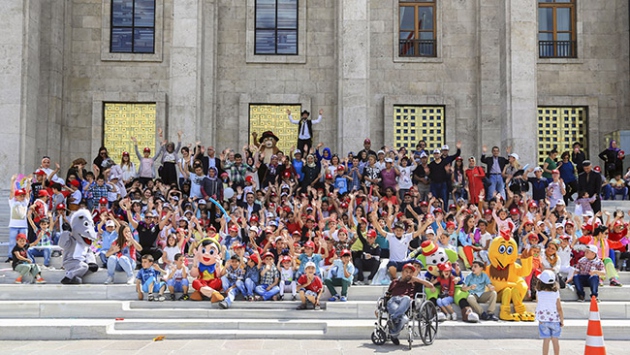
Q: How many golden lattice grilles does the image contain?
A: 4